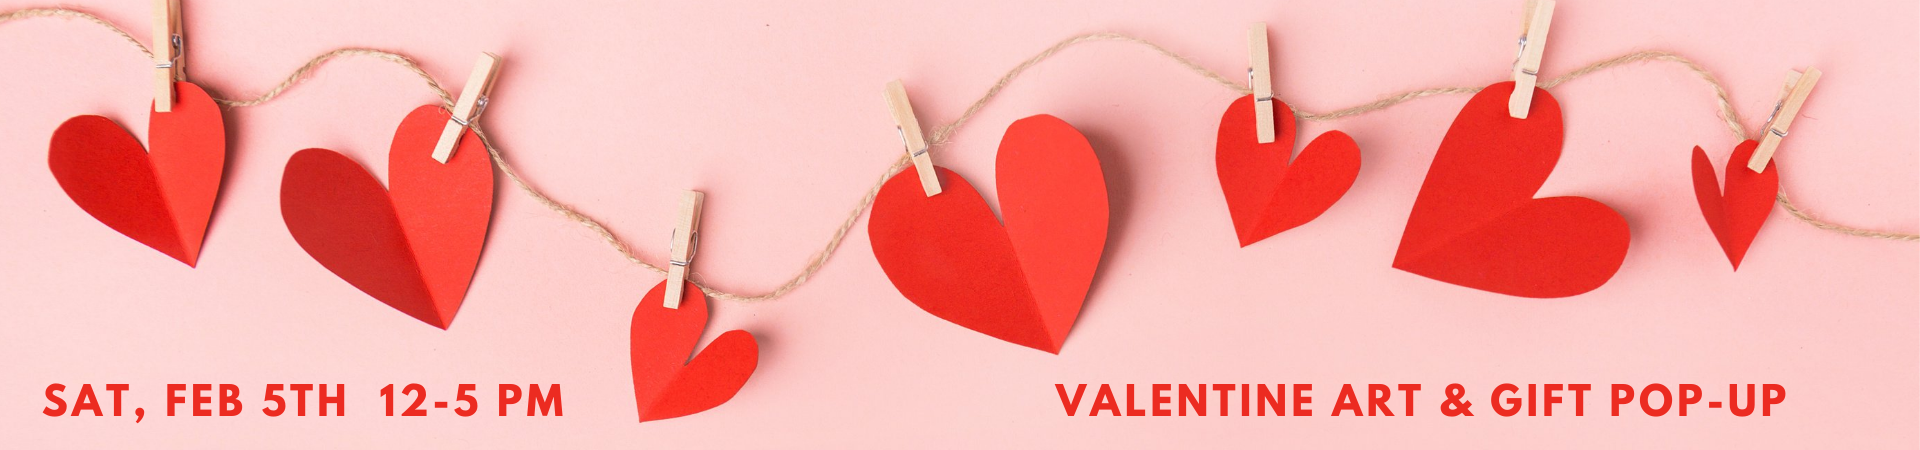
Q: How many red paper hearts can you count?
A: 7